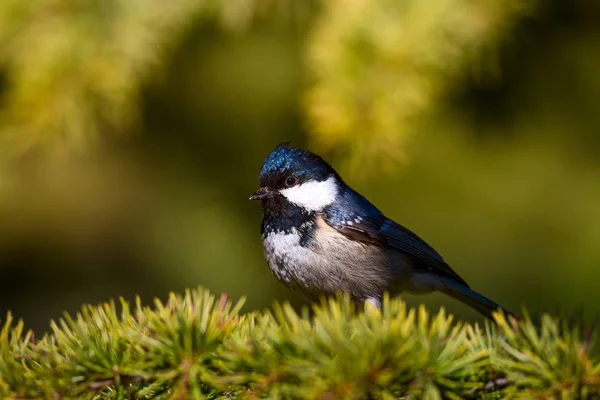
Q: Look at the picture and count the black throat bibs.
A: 1